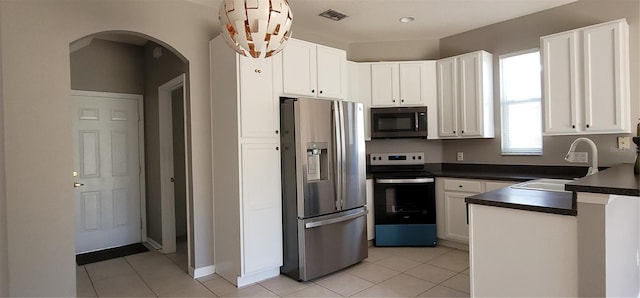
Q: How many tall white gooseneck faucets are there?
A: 1